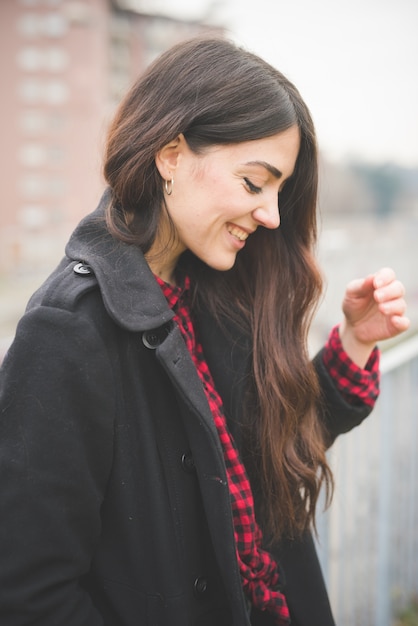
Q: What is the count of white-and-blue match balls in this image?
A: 0